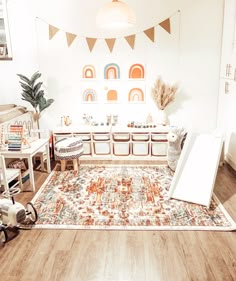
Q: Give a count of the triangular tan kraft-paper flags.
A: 7